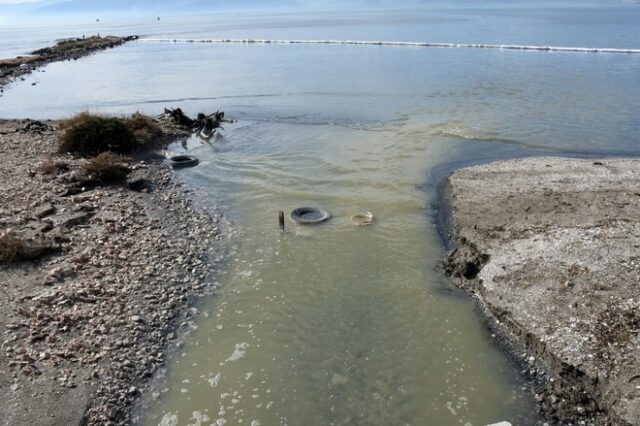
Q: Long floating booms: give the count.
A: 1